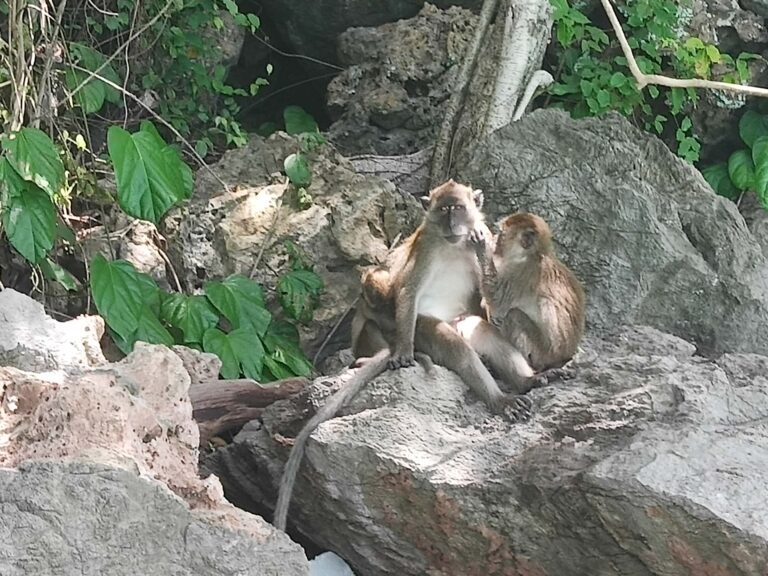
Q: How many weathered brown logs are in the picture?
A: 1